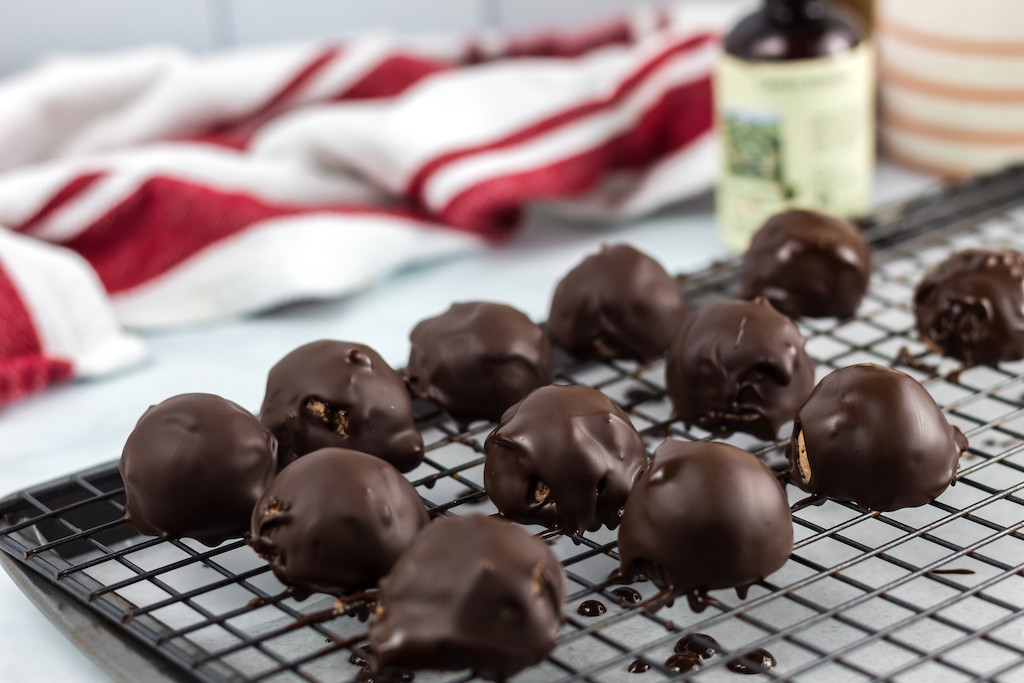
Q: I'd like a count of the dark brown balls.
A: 12